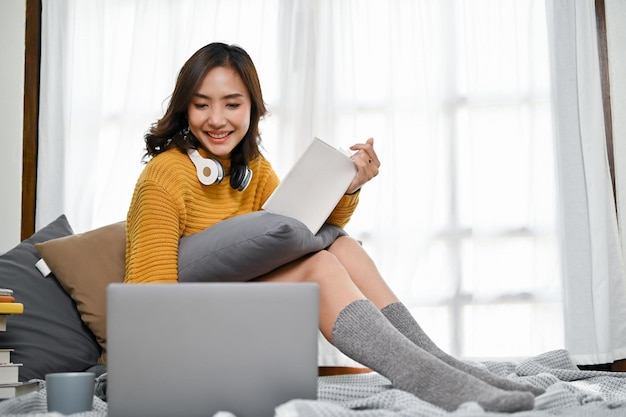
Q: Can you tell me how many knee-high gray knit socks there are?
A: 2